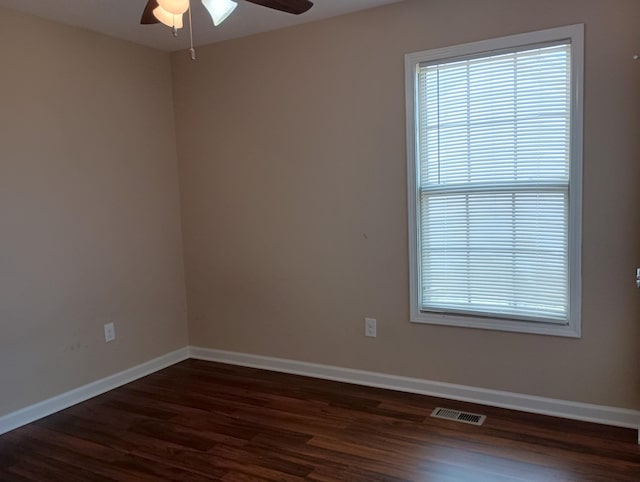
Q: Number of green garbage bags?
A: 0